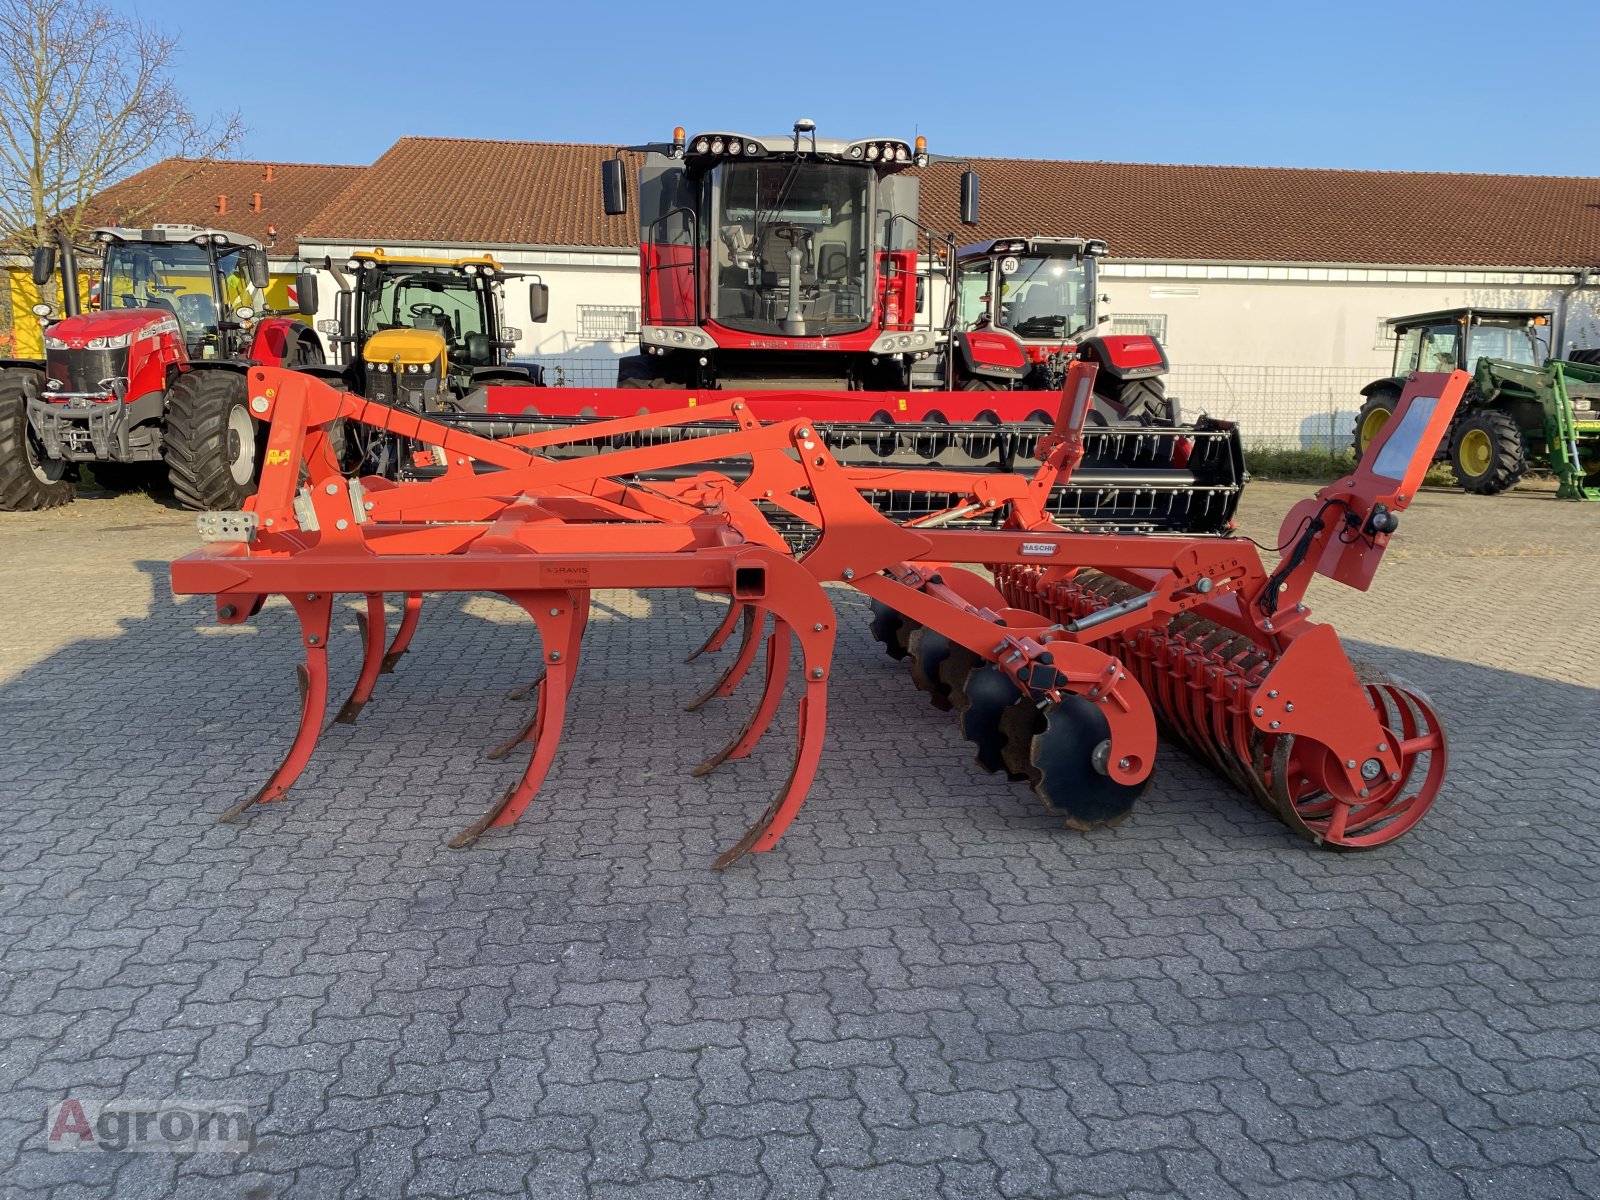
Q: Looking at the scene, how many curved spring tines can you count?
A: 10